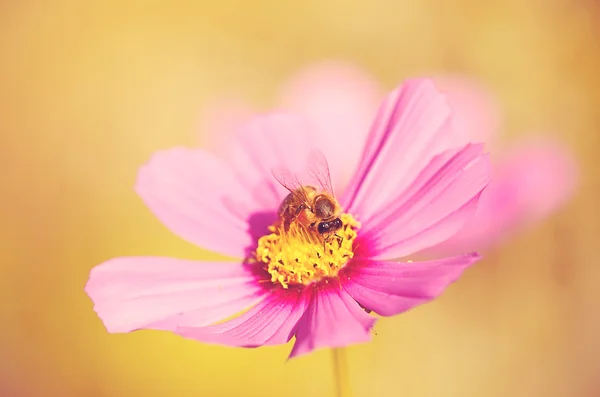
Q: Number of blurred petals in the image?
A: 4